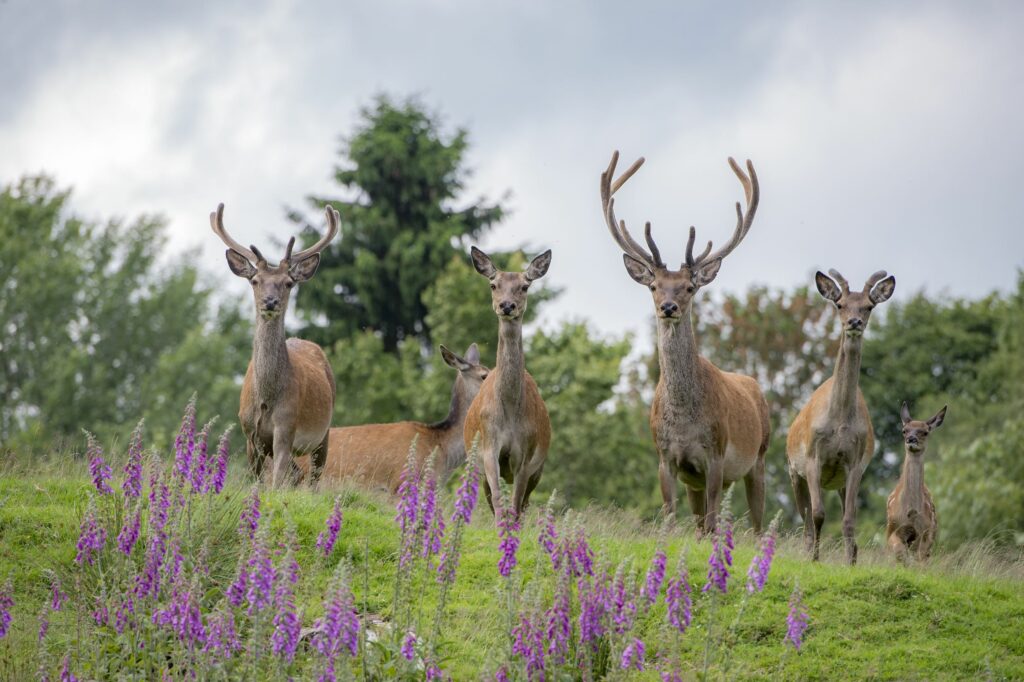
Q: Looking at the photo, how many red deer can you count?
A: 6